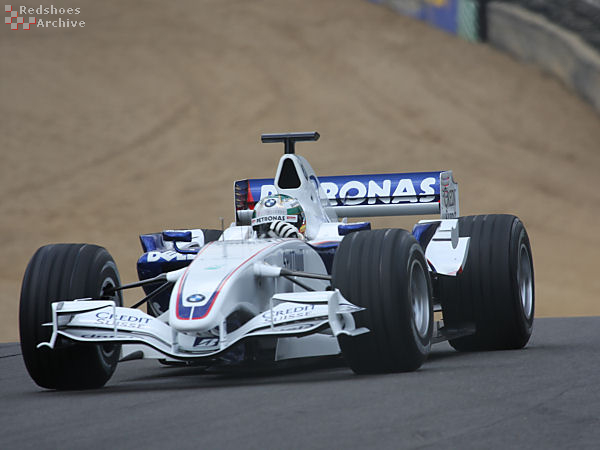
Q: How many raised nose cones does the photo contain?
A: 1